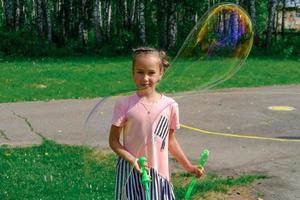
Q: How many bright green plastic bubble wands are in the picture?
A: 2